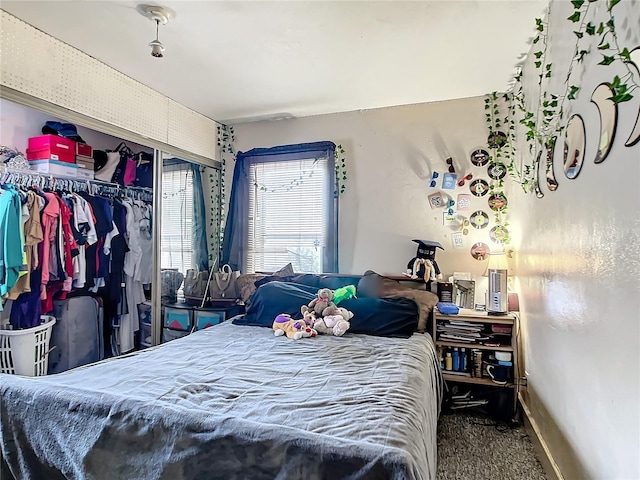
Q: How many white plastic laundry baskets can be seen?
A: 1